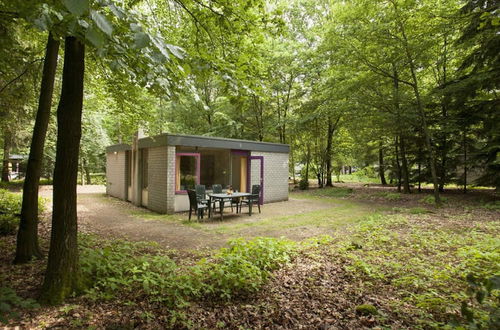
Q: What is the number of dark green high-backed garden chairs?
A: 4